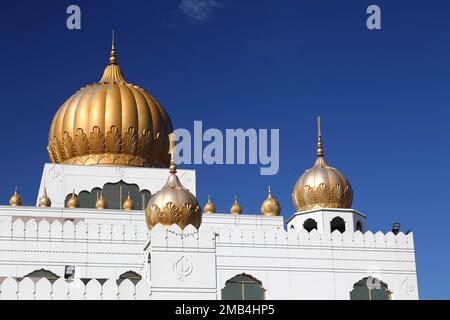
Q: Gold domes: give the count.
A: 11